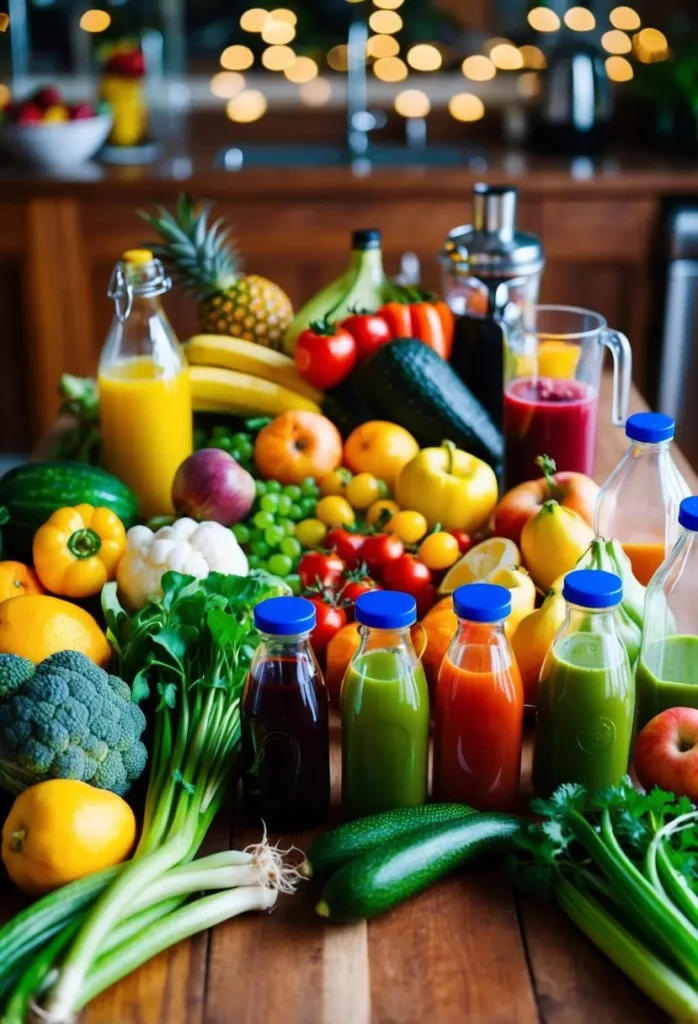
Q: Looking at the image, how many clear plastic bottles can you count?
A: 6